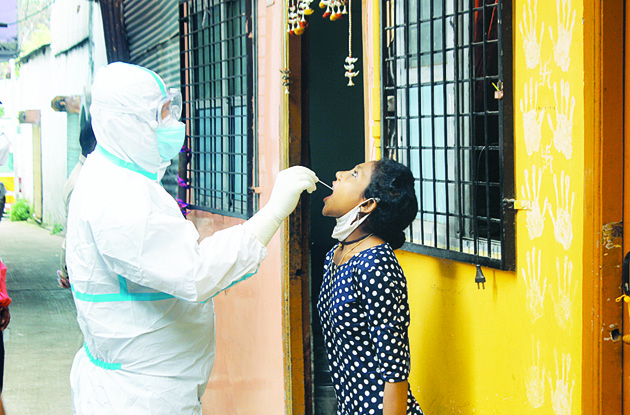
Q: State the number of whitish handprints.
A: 10